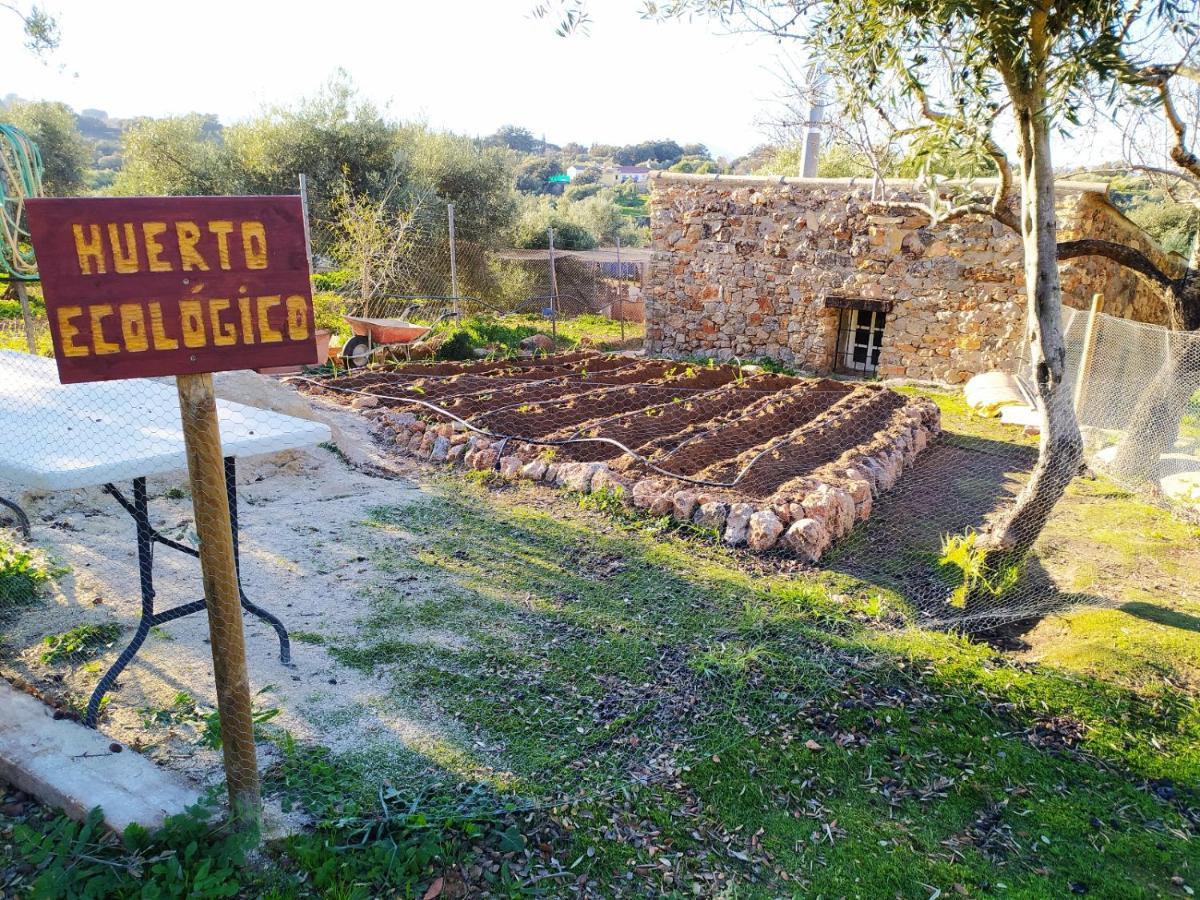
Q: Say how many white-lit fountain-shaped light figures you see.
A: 0